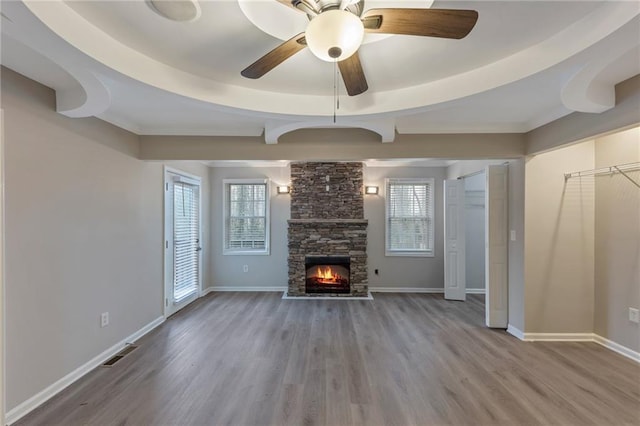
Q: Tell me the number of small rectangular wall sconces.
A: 2